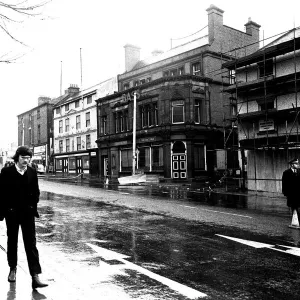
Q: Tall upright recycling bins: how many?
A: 0